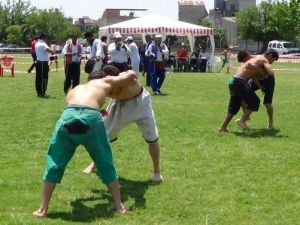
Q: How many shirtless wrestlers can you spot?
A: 4